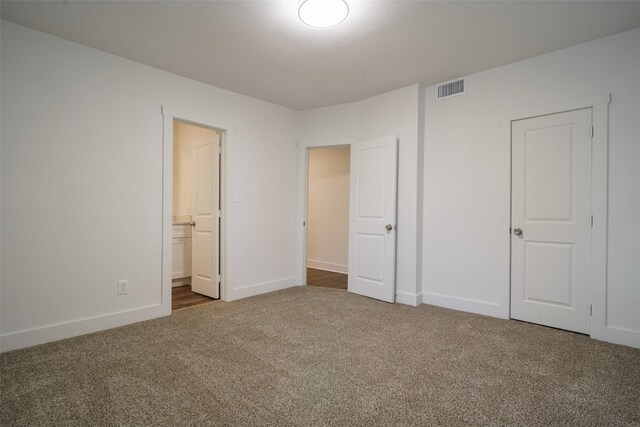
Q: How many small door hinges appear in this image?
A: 6